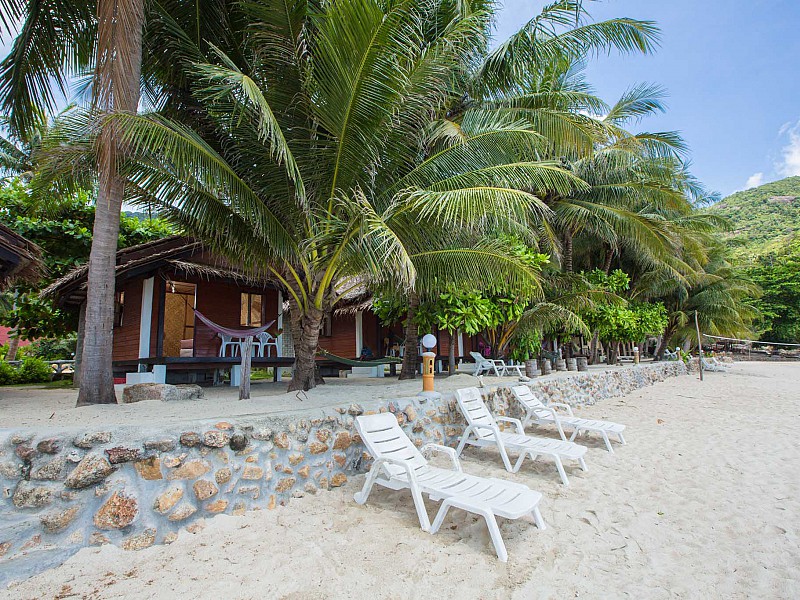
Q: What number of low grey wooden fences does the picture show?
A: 1